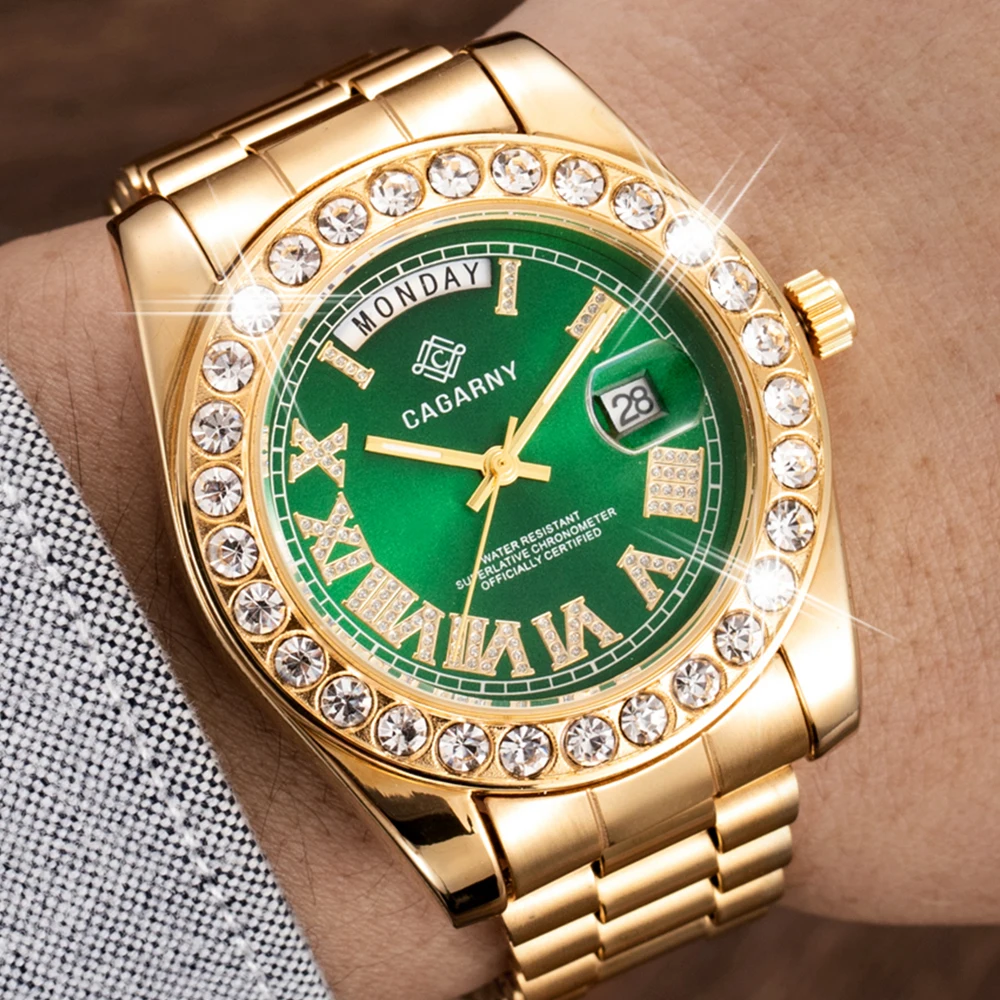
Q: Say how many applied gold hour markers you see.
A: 10